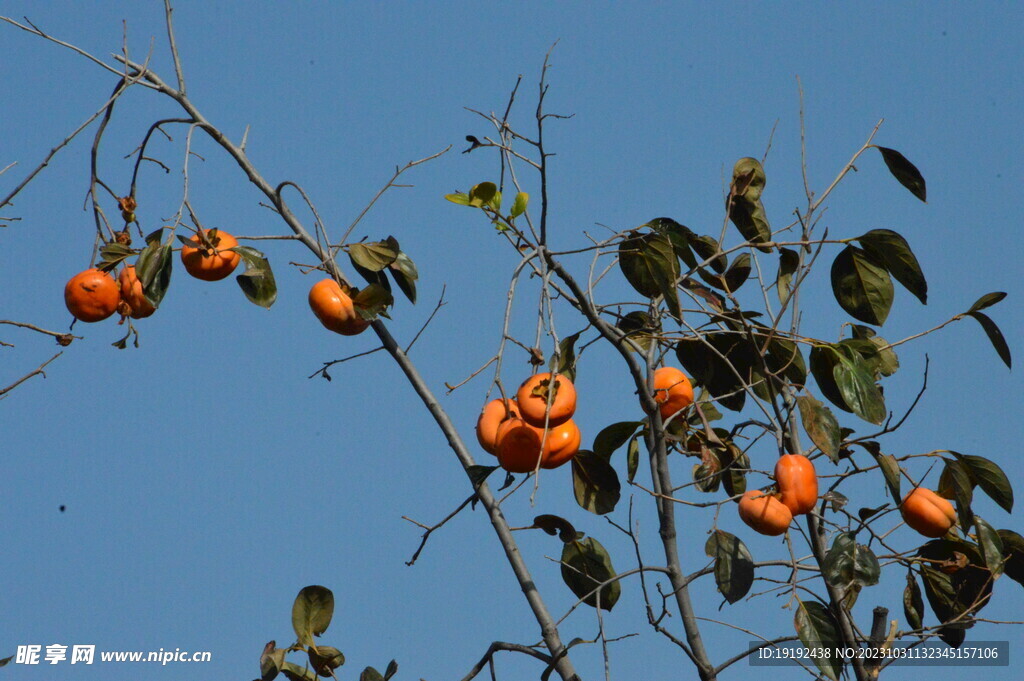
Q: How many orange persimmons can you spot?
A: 12